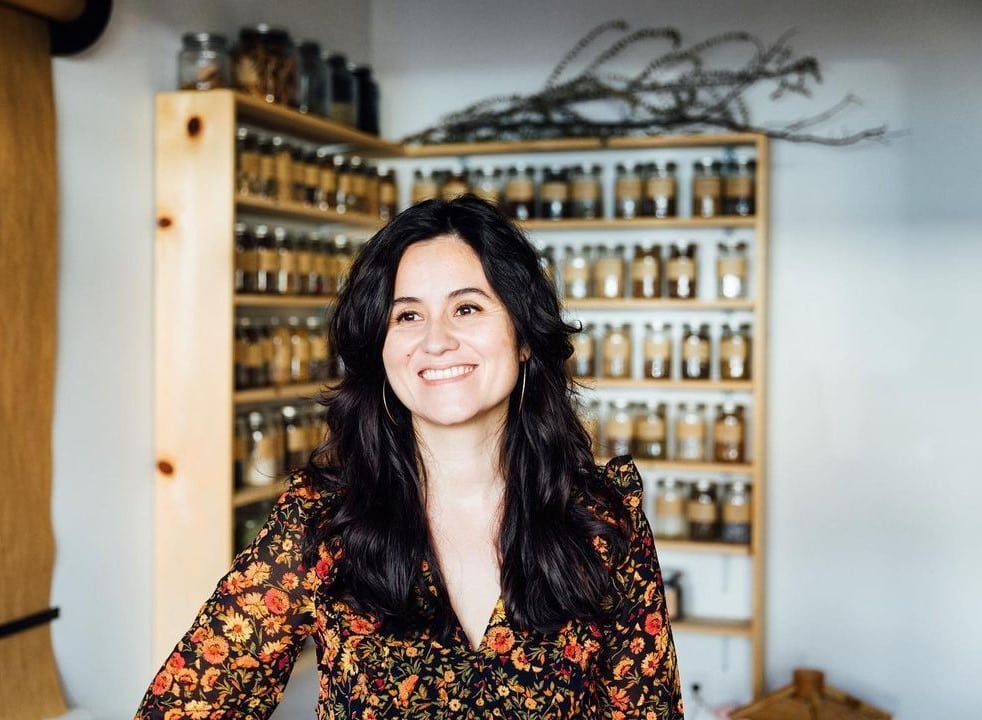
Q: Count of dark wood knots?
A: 3